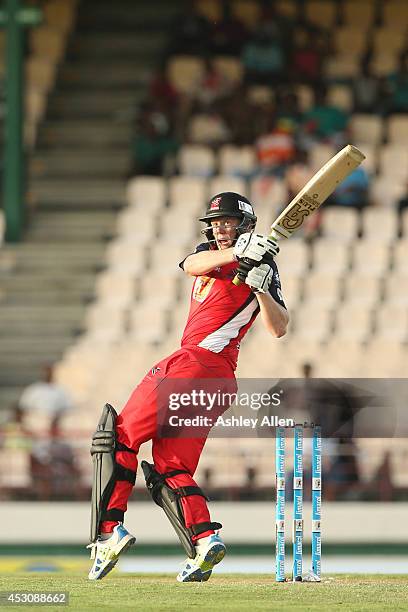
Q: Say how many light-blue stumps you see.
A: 3